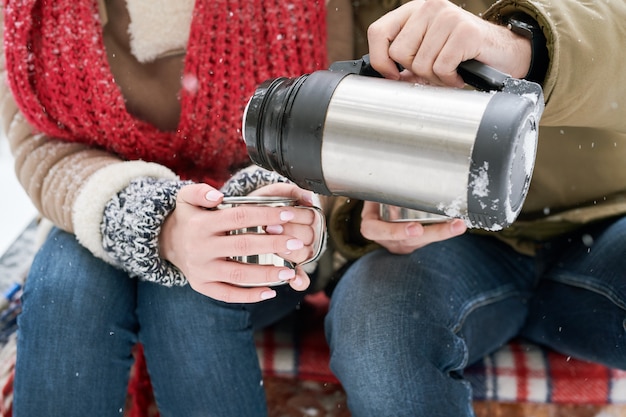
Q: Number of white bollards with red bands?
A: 0